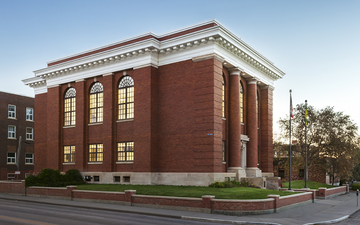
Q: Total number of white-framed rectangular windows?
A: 6